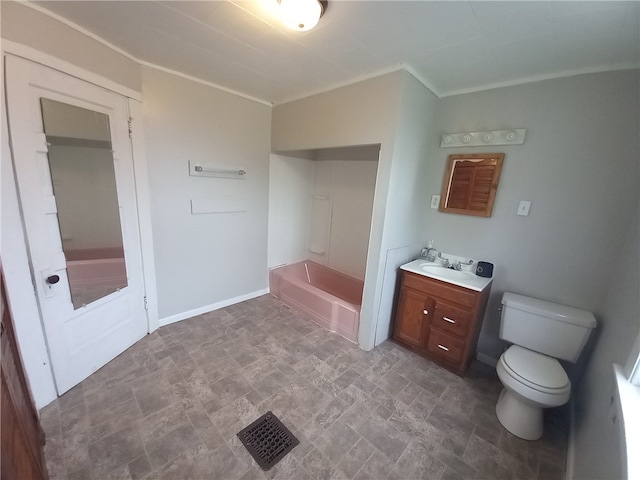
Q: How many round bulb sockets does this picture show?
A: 4